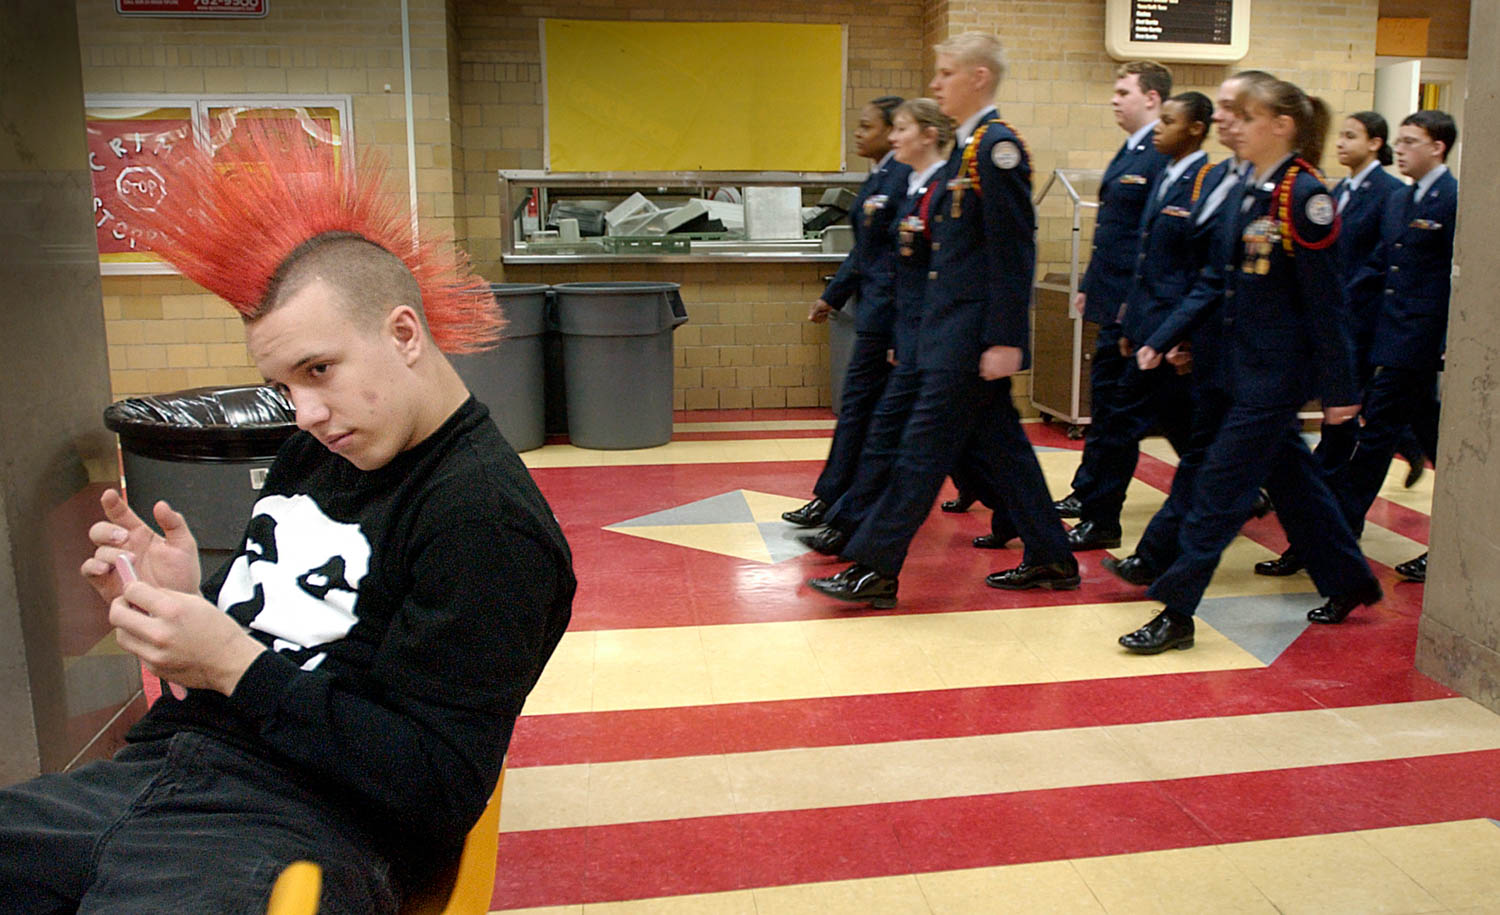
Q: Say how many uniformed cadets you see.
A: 9